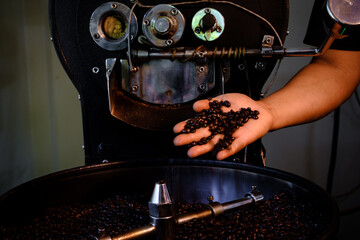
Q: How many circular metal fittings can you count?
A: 3